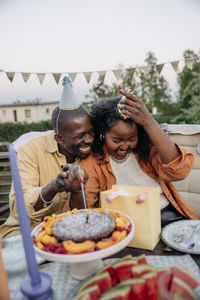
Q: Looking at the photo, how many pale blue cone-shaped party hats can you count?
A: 1